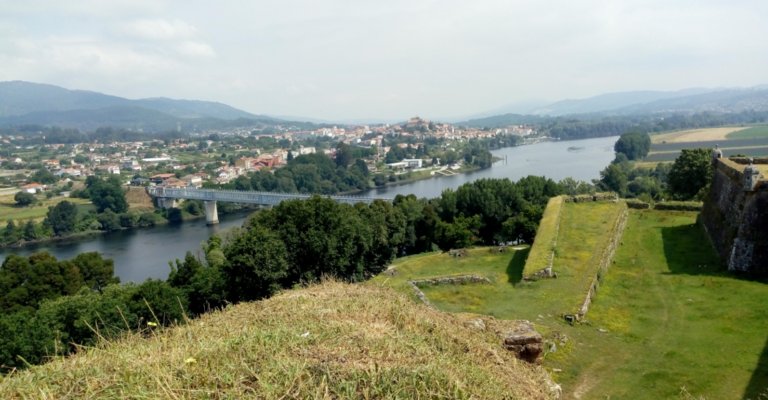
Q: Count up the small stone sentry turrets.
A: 2